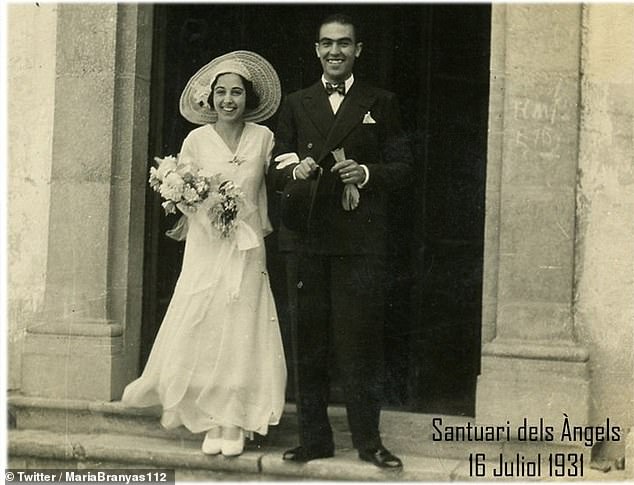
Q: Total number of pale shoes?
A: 2